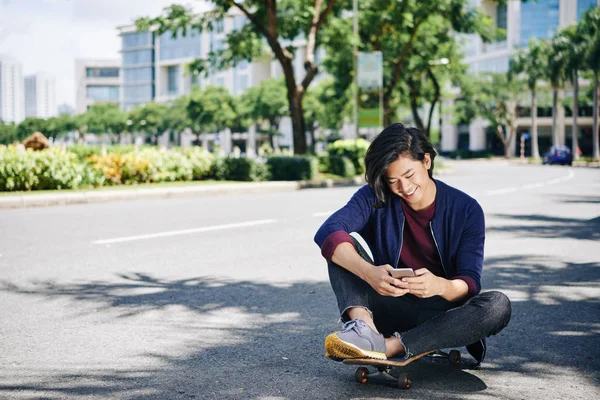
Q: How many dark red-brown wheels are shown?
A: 3